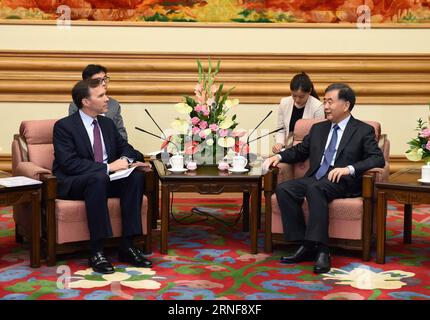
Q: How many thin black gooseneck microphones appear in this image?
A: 4